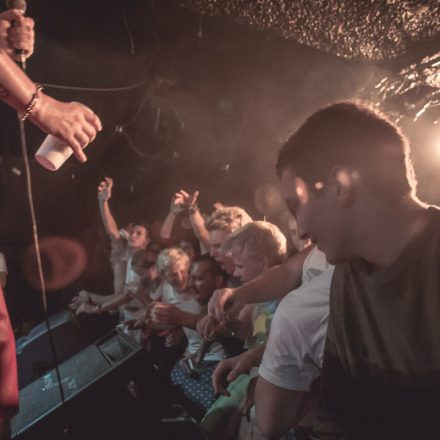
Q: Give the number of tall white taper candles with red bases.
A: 0